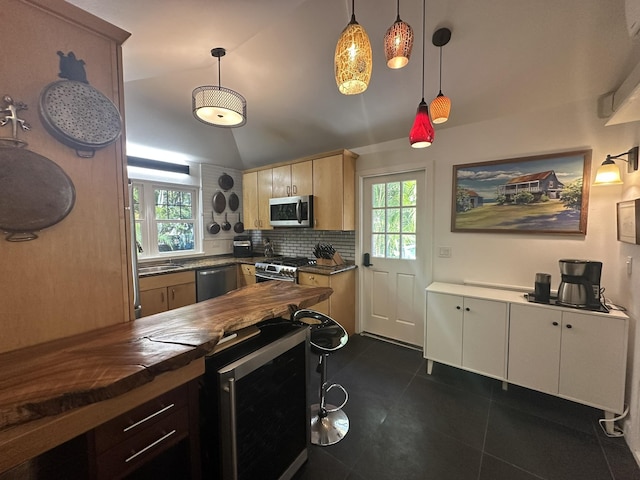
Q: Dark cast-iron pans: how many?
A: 6